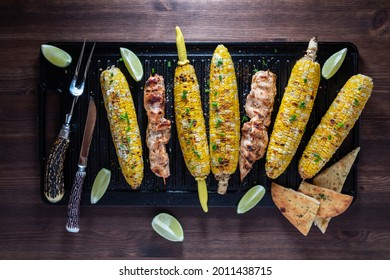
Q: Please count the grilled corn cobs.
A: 5